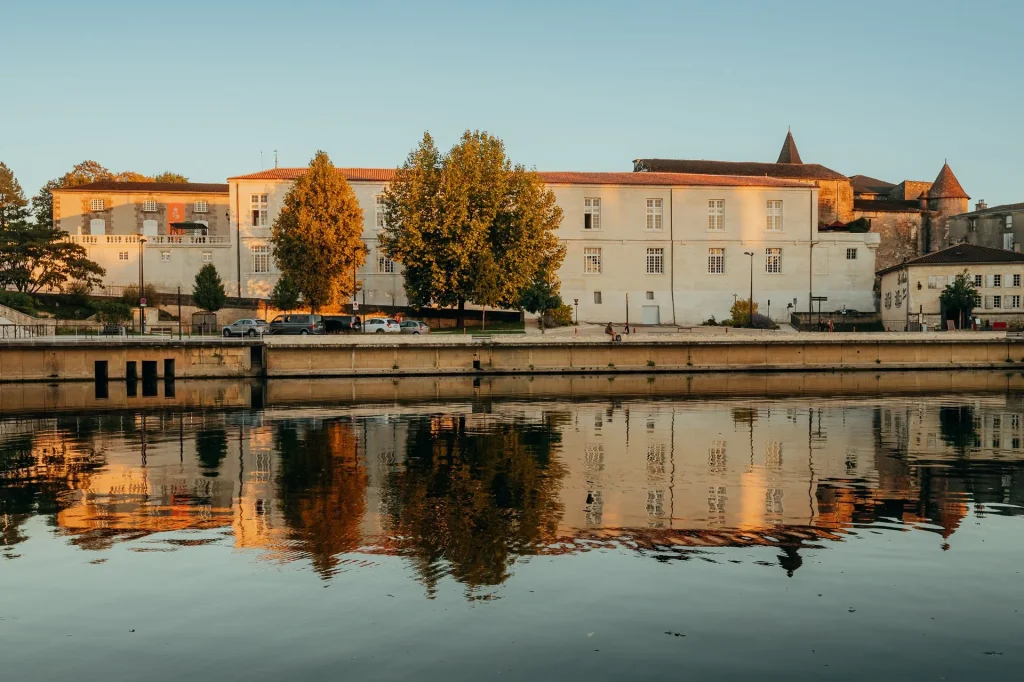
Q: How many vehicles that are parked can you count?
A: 5